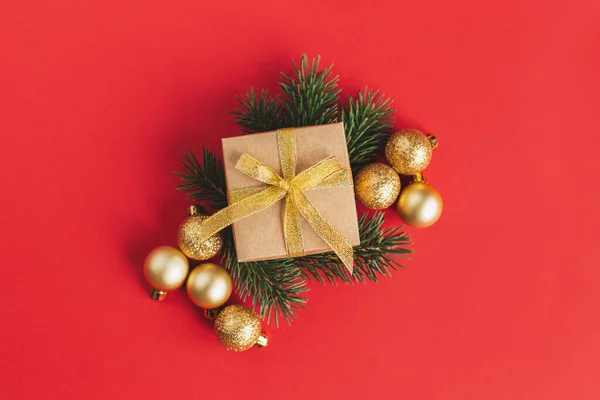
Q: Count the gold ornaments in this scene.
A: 7